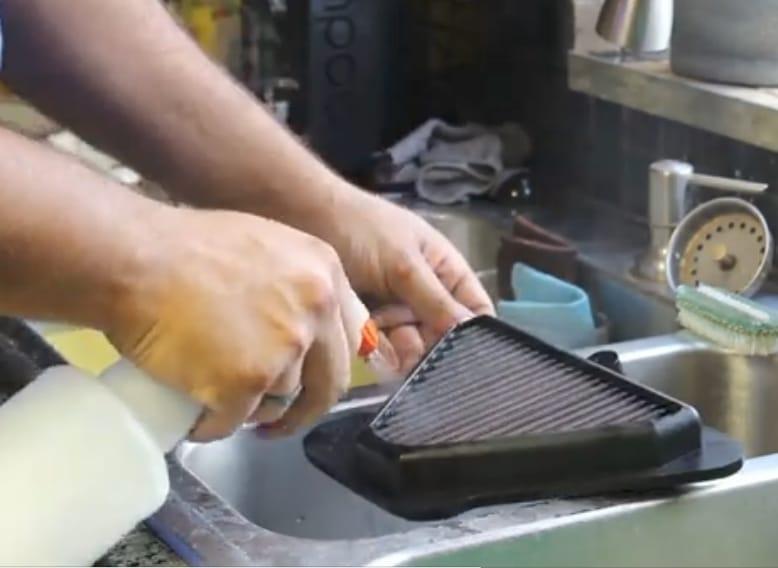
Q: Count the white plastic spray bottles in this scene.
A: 1